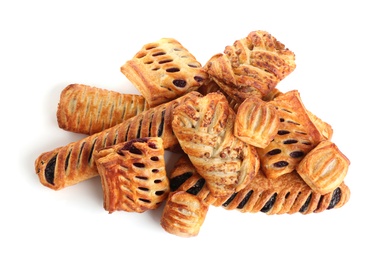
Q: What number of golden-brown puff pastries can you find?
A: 12